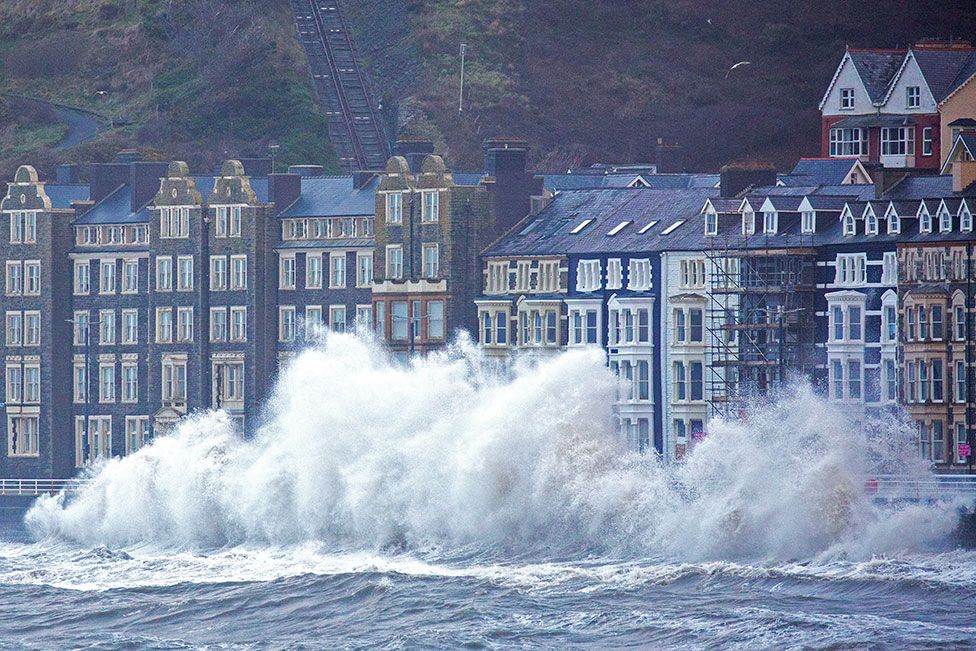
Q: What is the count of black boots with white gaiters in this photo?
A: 0